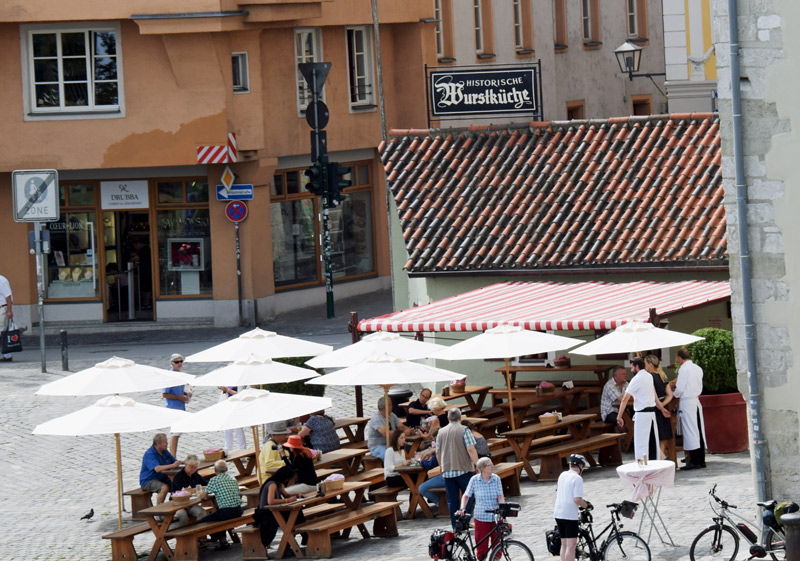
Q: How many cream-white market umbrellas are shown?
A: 9